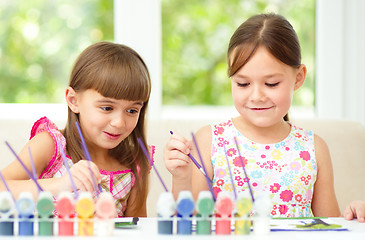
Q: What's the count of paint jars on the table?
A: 12